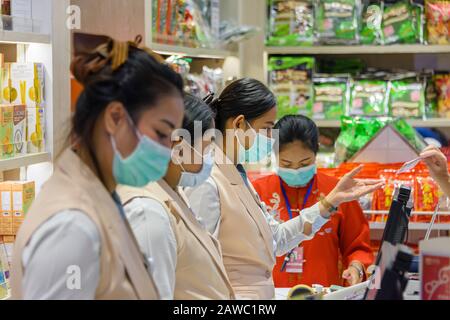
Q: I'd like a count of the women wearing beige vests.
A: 3